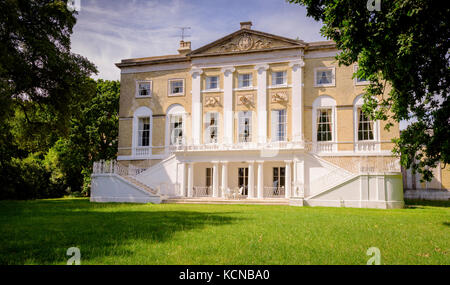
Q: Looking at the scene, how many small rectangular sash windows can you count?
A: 7